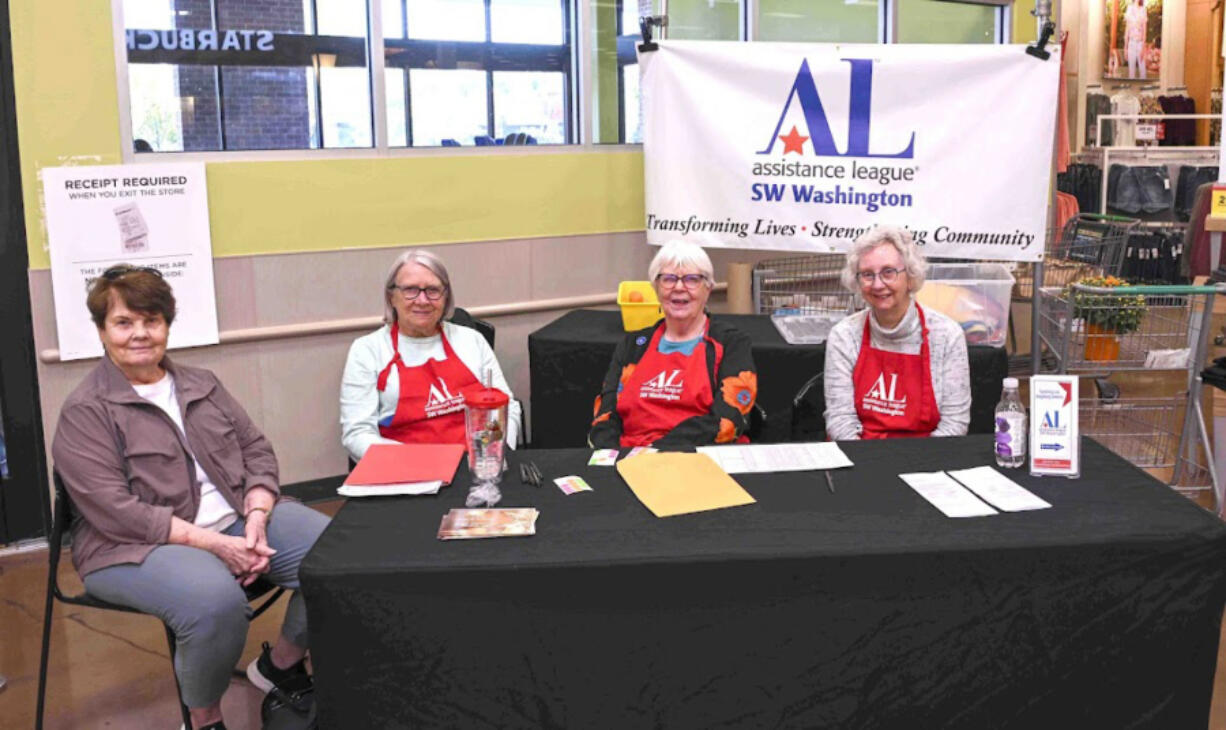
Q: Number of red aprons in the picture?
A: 3